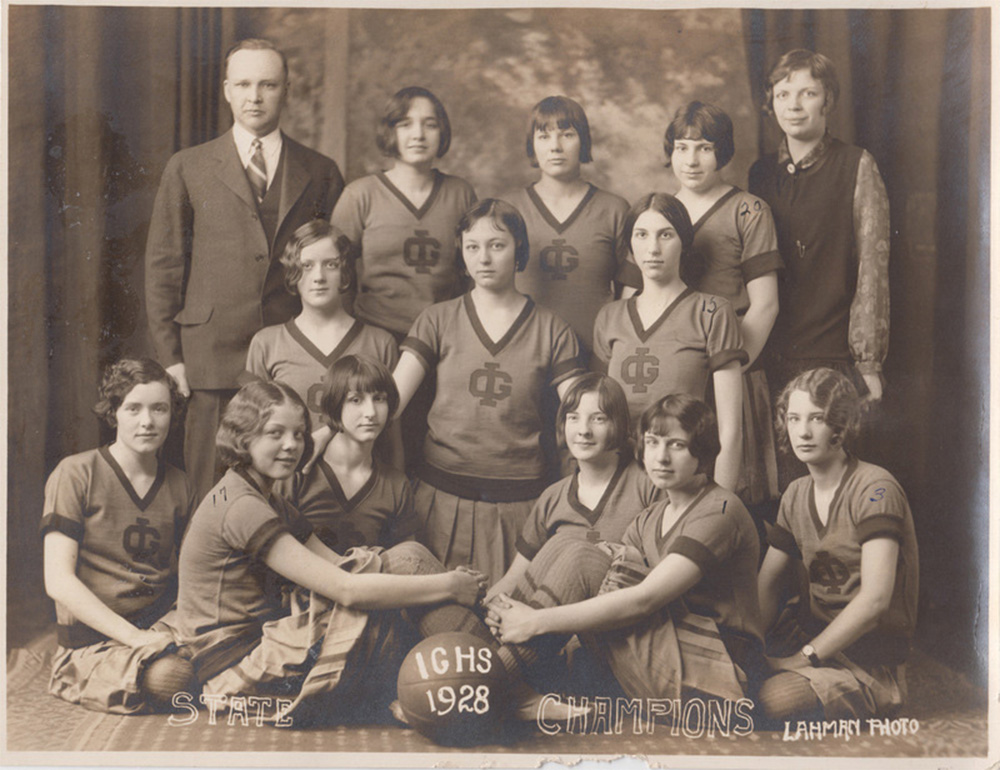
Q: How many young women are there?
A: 12